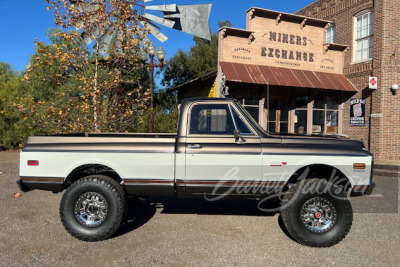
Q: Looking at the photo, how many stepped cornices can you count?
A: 3